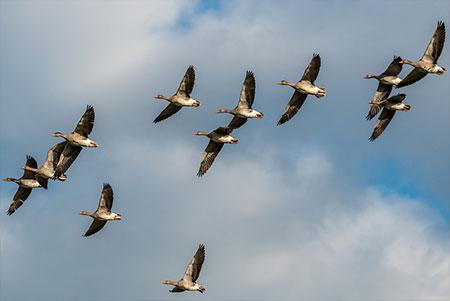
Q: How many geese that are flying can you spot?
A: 12